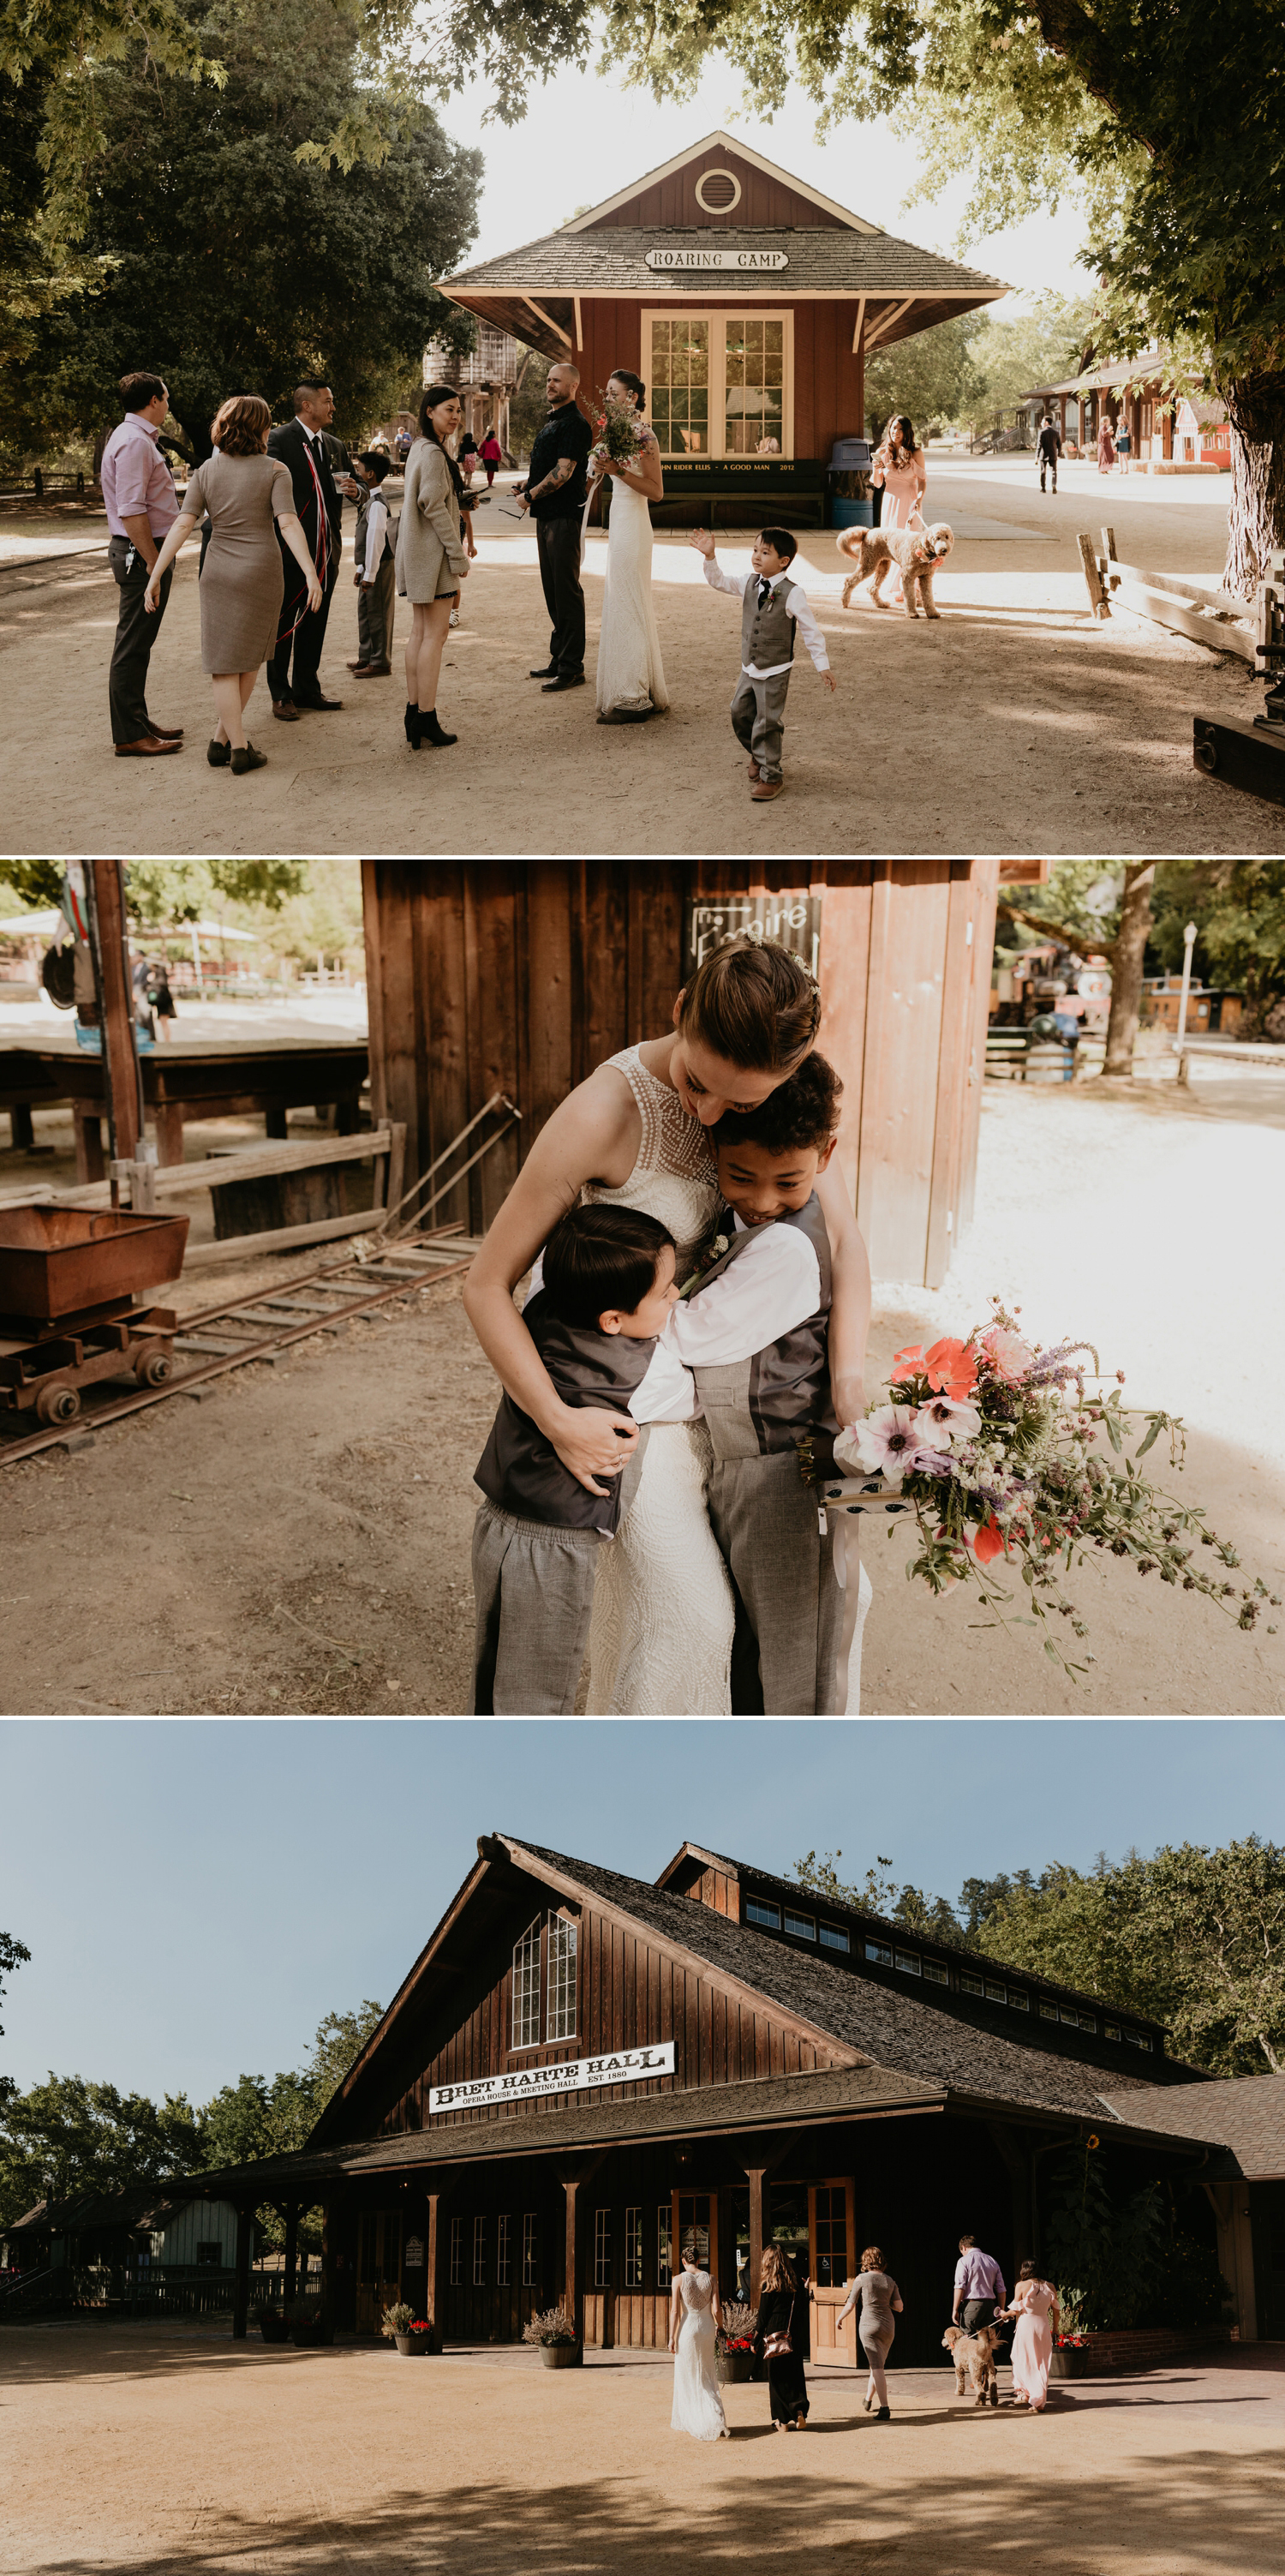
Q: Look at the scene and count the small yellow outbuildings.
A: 1